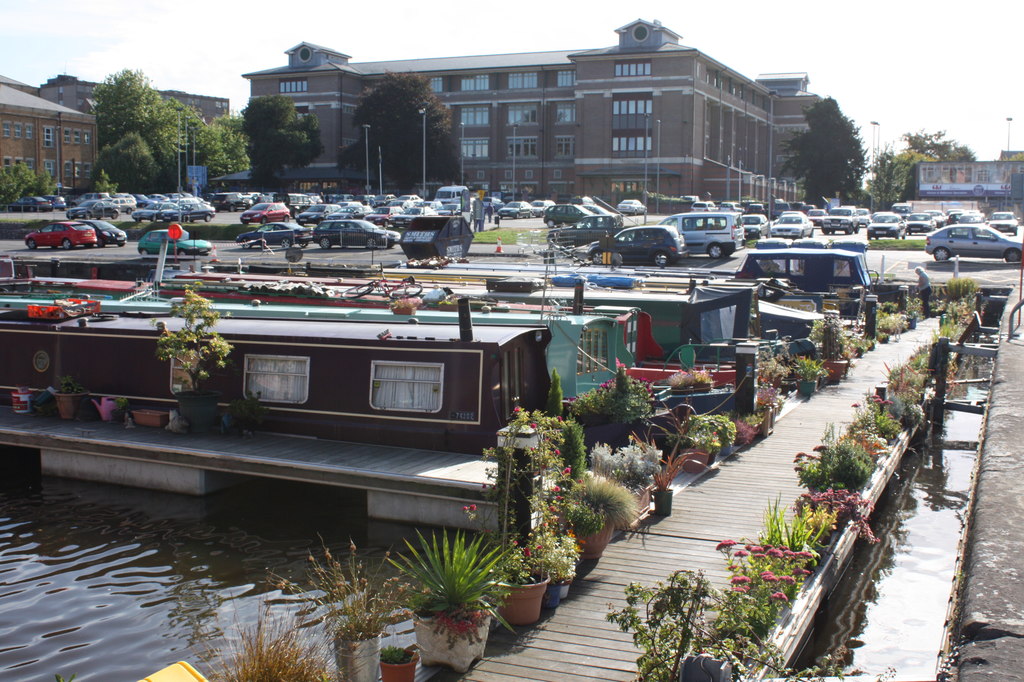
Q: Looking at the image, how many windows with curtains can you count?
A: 2